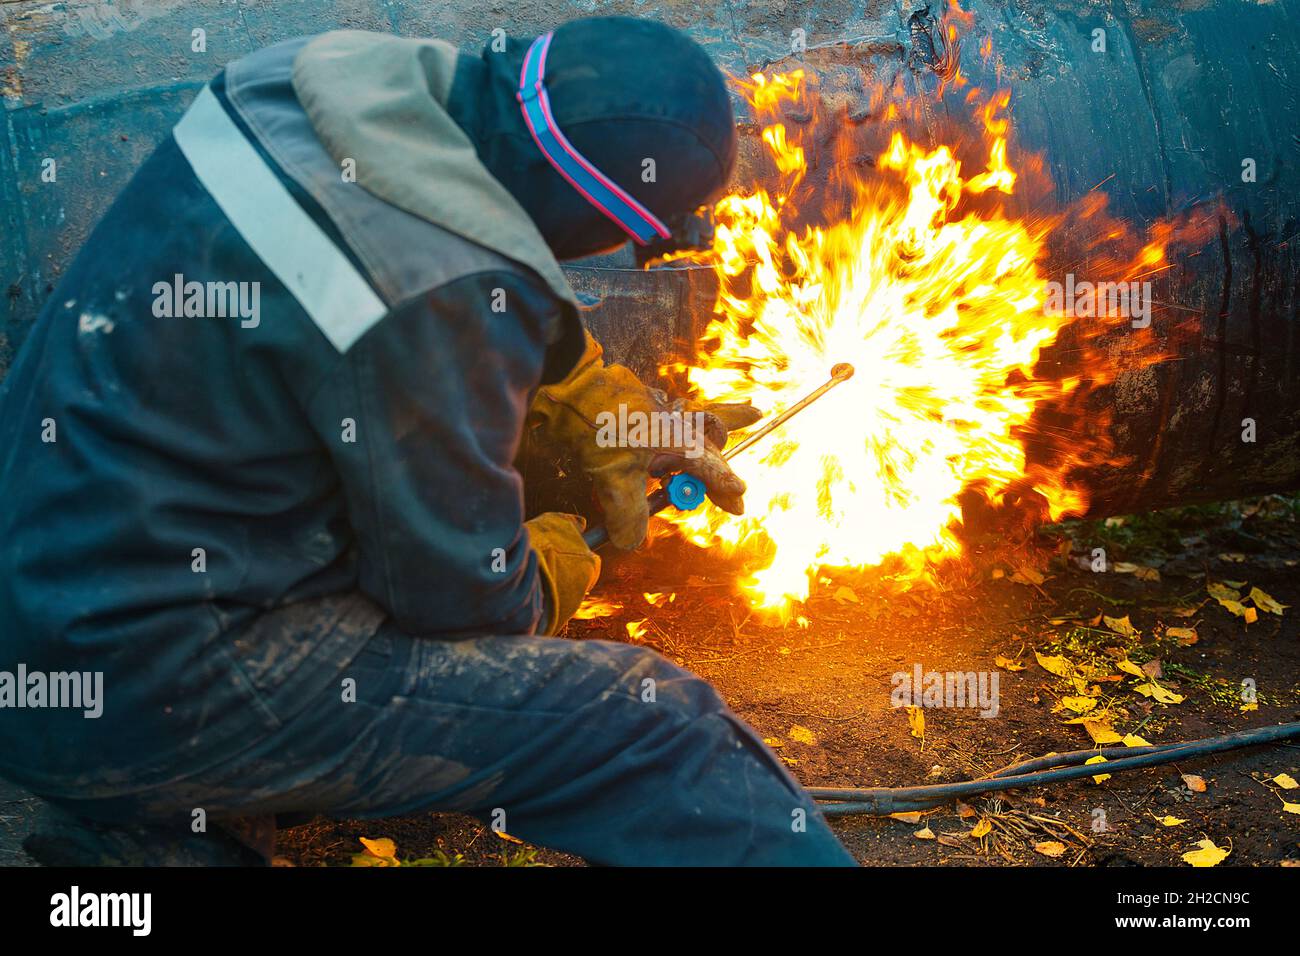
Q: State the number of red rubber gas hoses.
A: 0